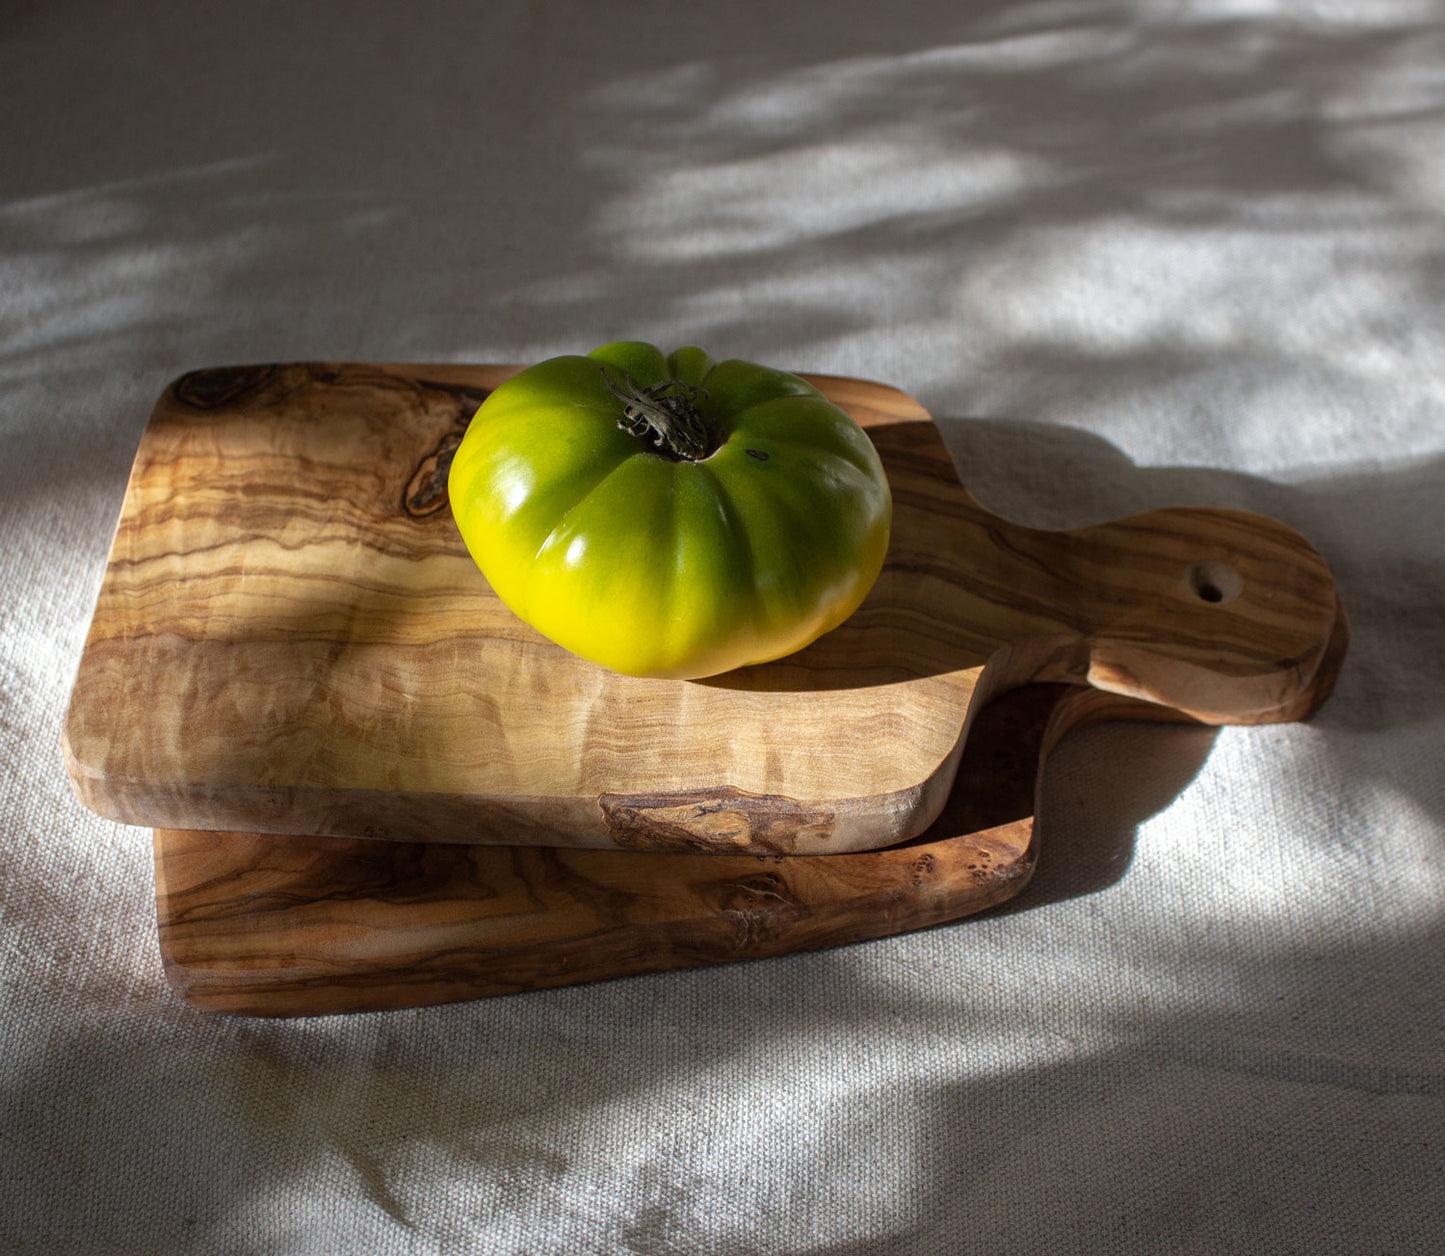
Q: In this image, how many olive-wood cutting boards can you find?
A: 2